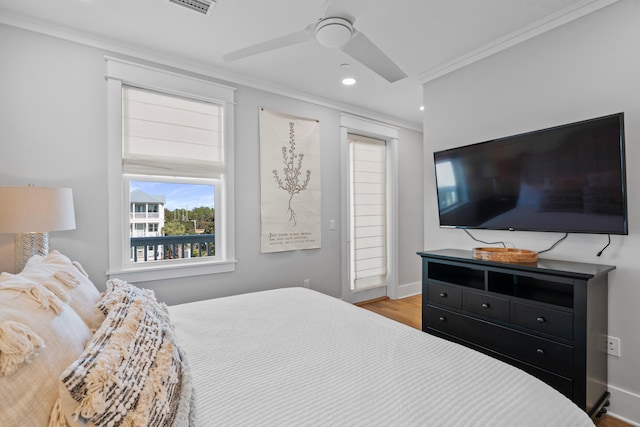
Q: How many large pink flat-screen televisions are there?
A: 0